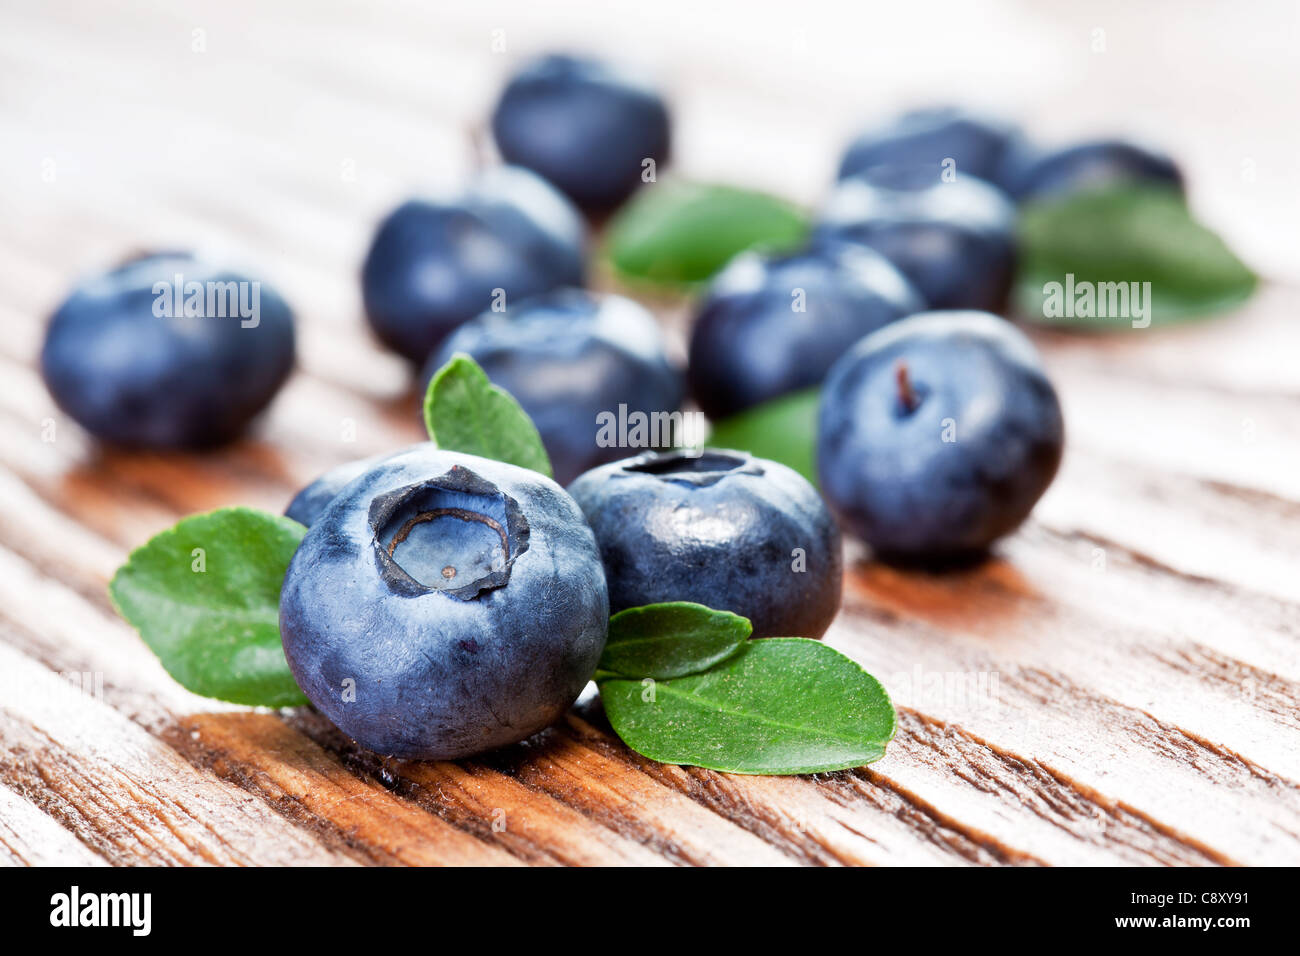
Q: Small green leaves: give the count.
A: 7